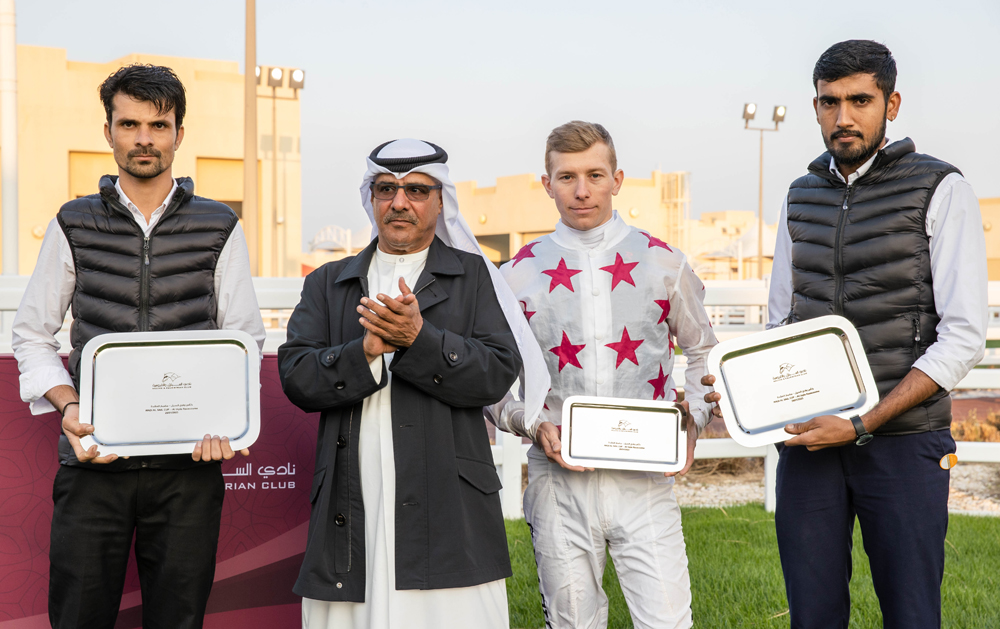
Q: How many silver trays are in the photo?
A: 3